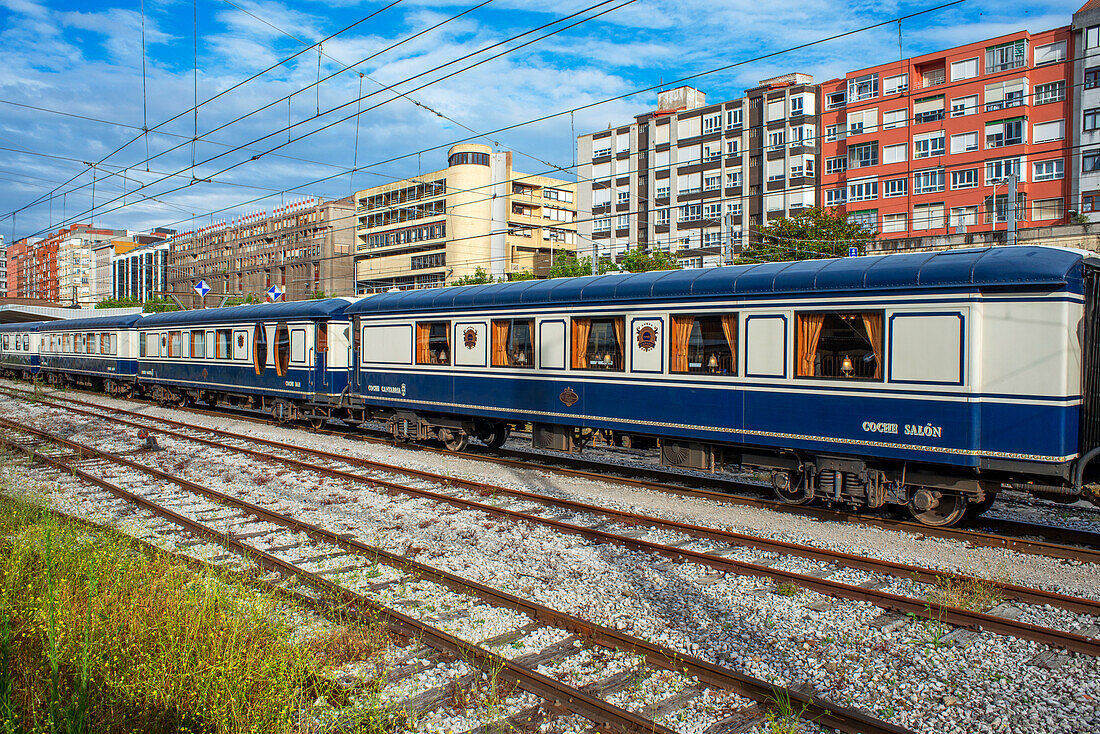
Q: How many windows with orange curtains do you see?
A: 5